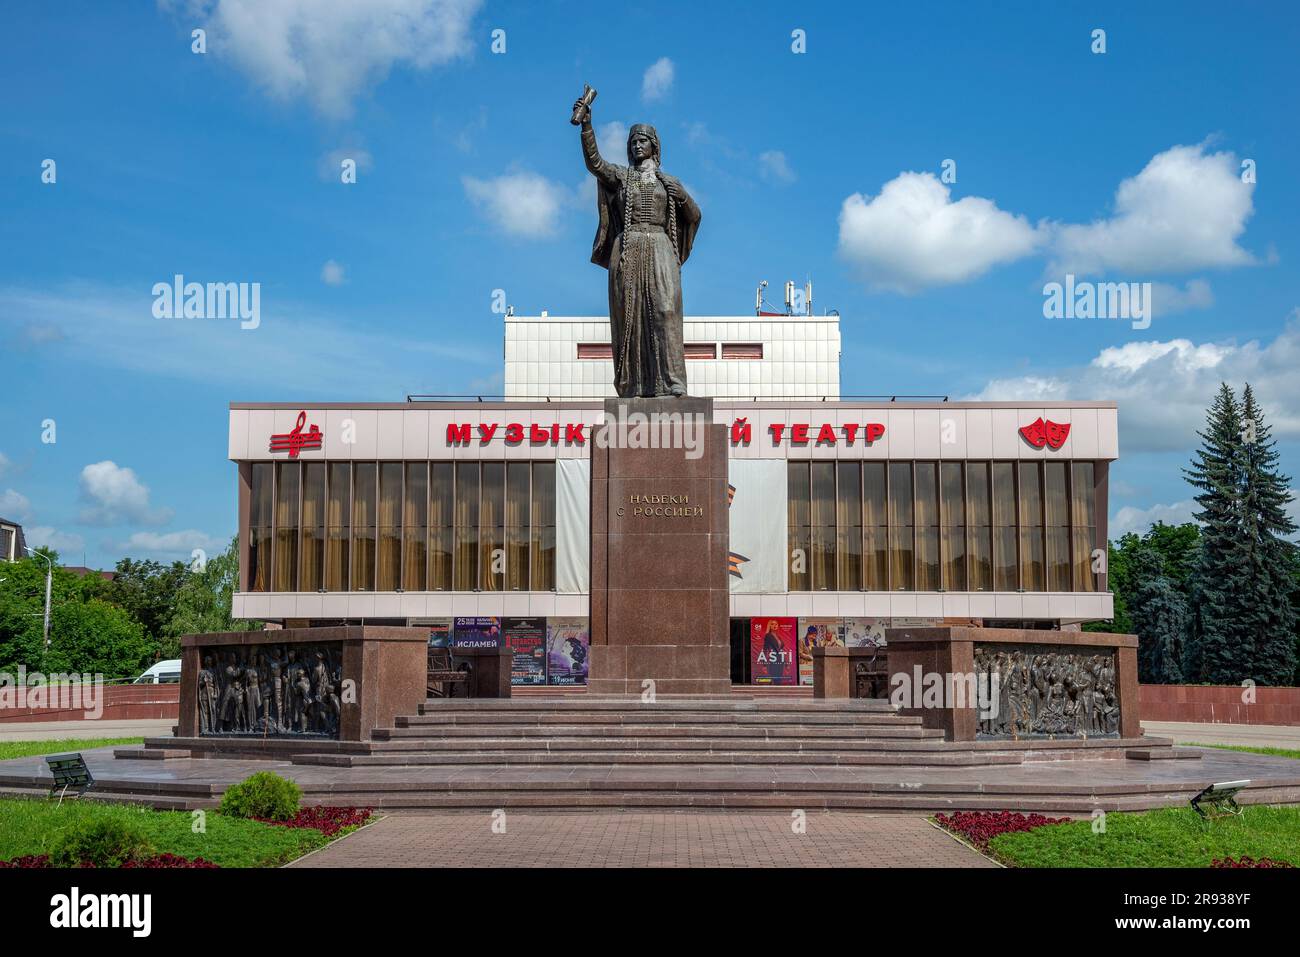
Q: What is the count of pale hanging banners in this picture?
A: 2